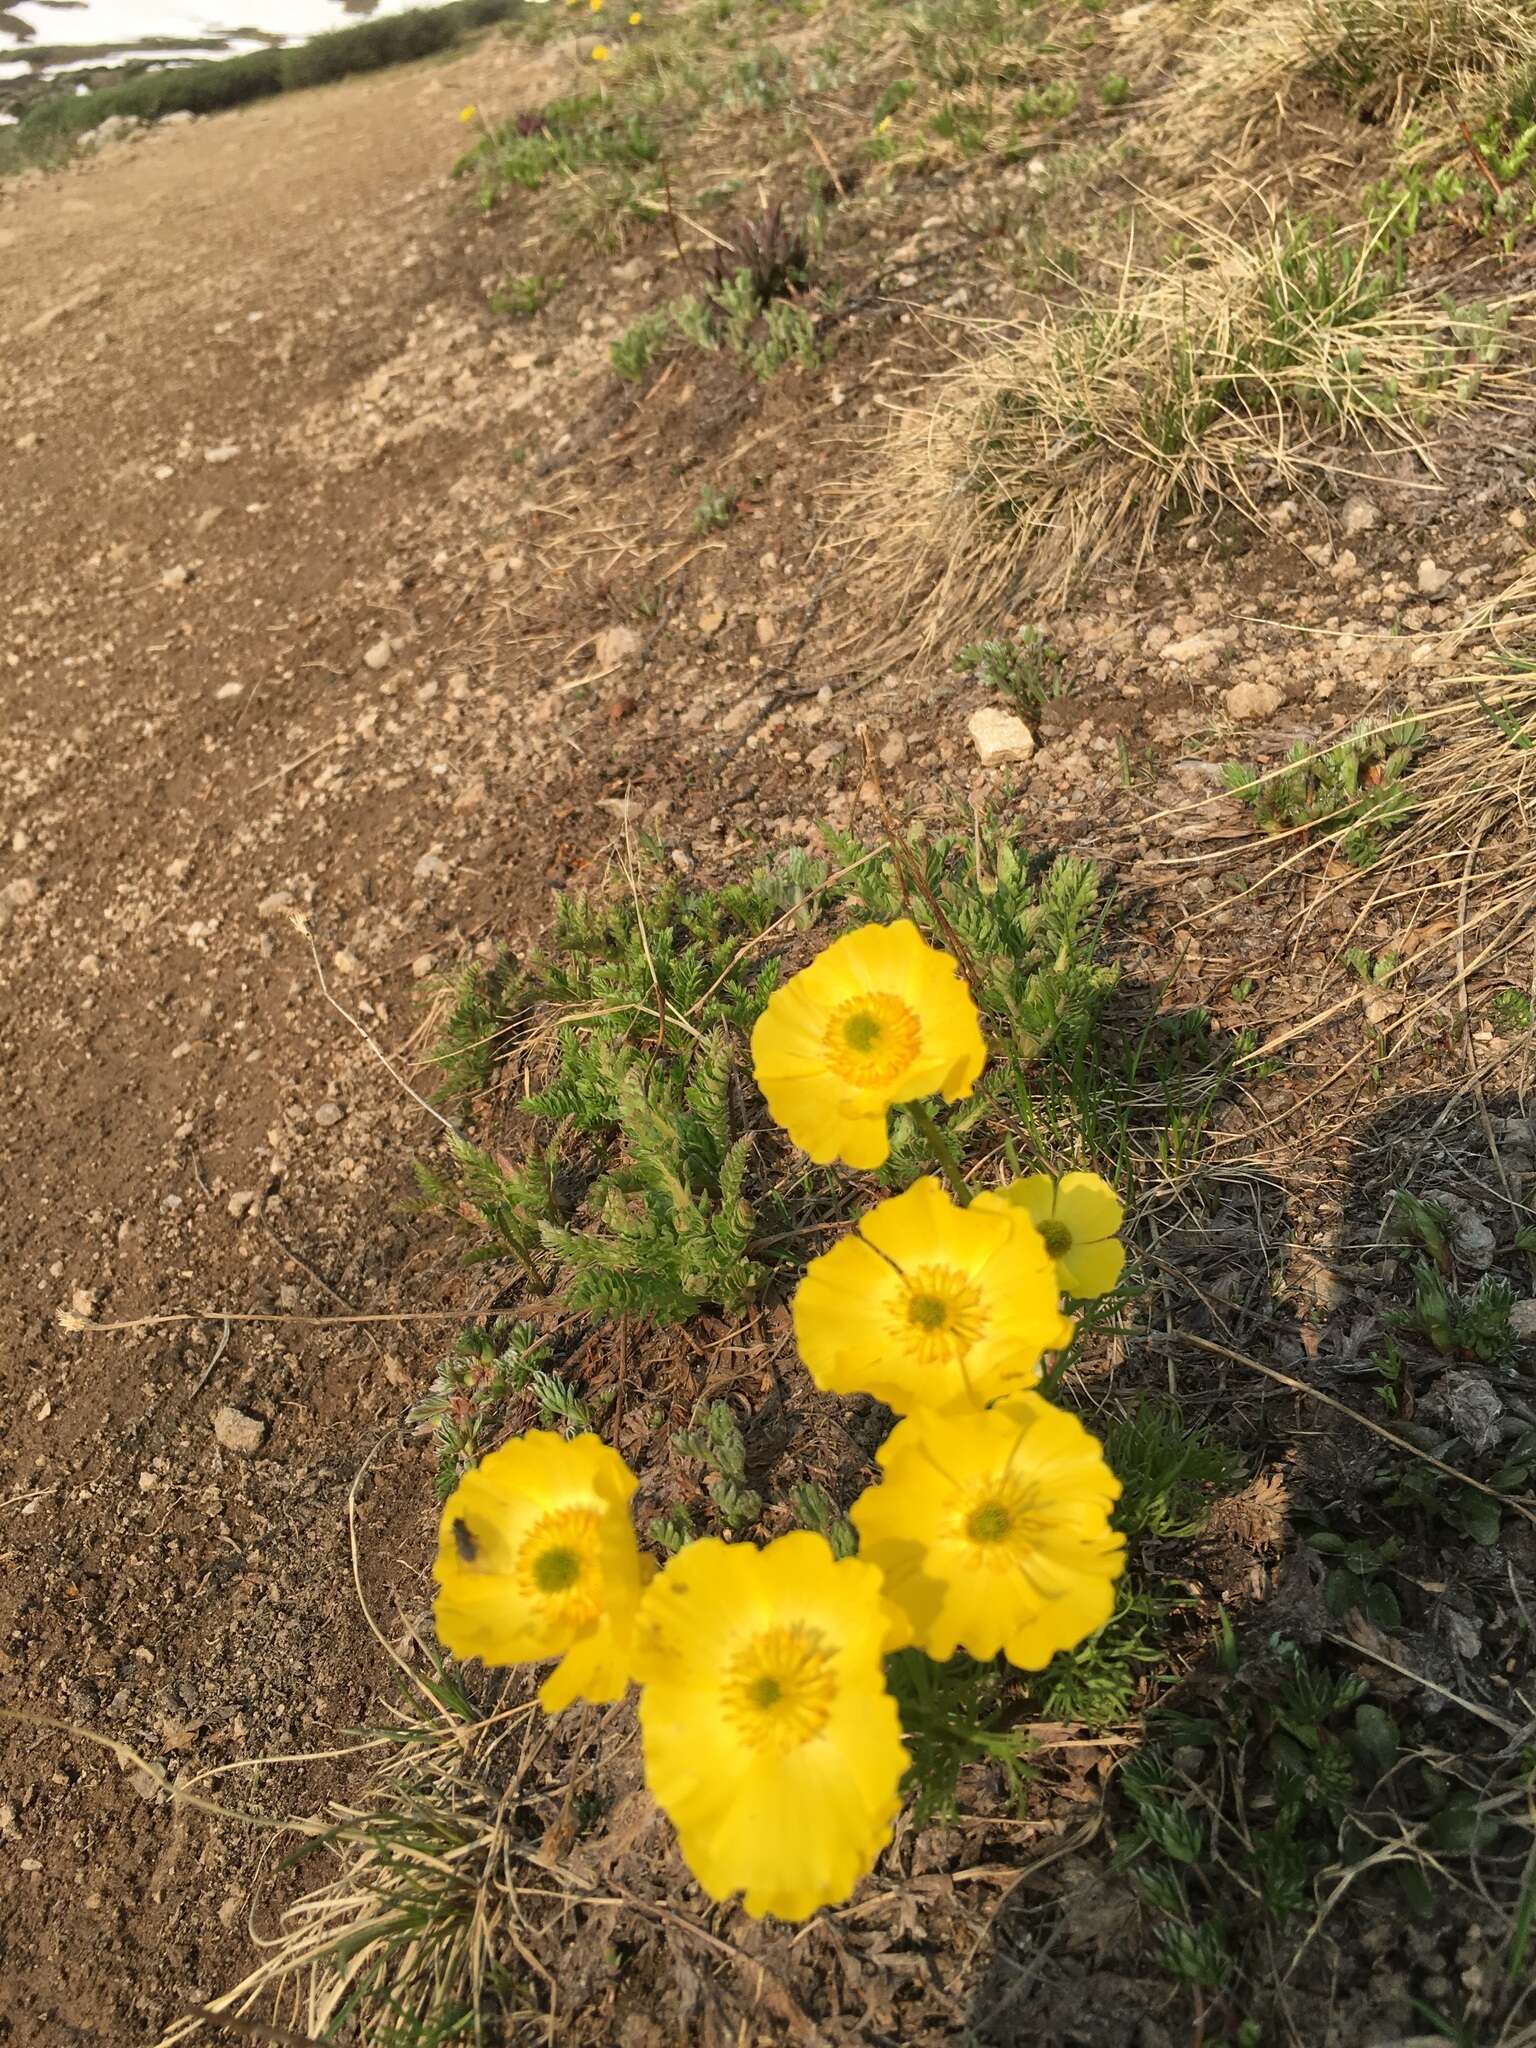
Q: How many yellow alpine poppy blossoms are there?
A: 6